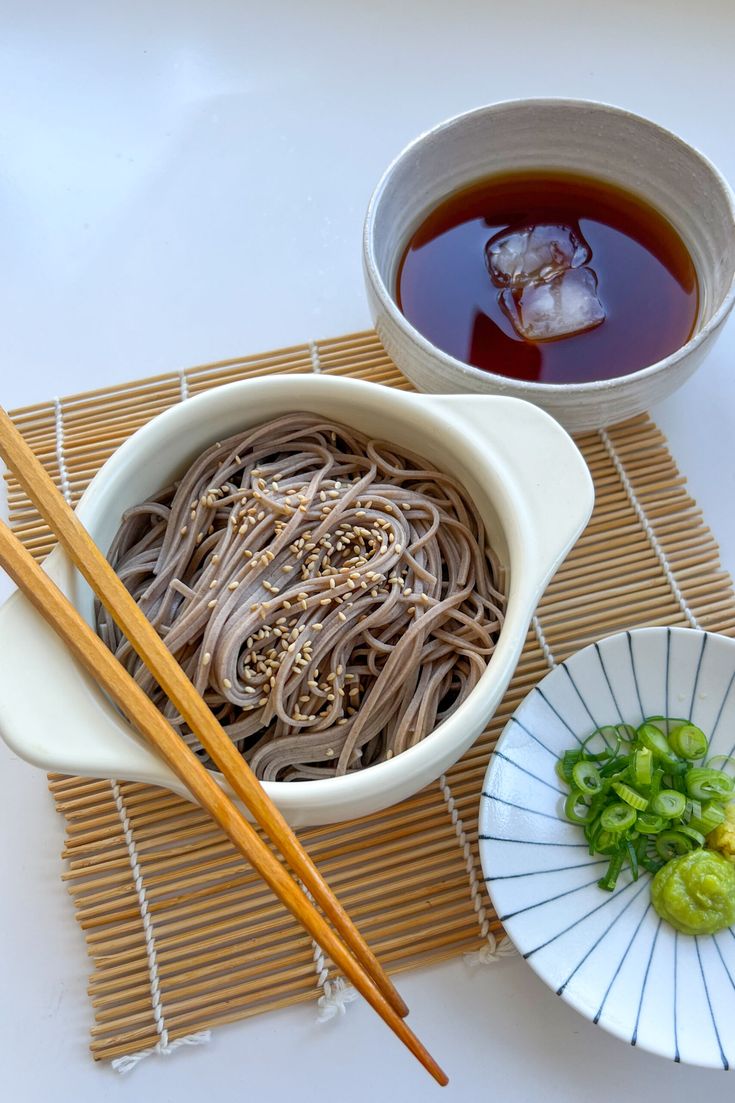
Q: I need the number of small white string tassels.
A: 3